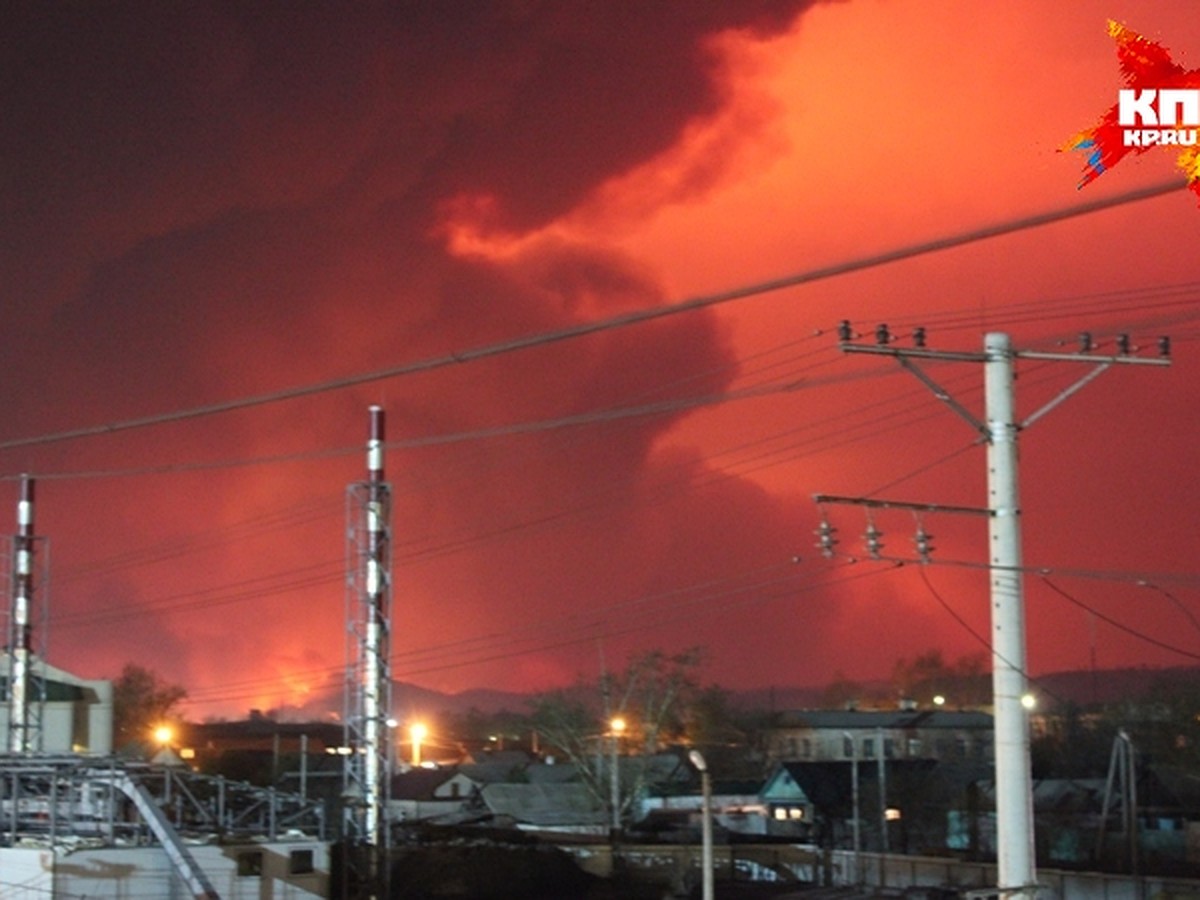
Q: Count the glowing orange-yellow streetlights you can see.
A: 3